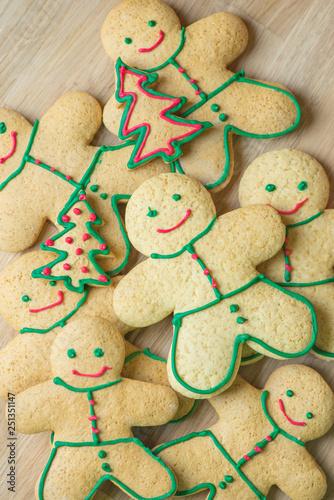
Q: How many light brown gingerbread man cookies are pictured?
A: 7